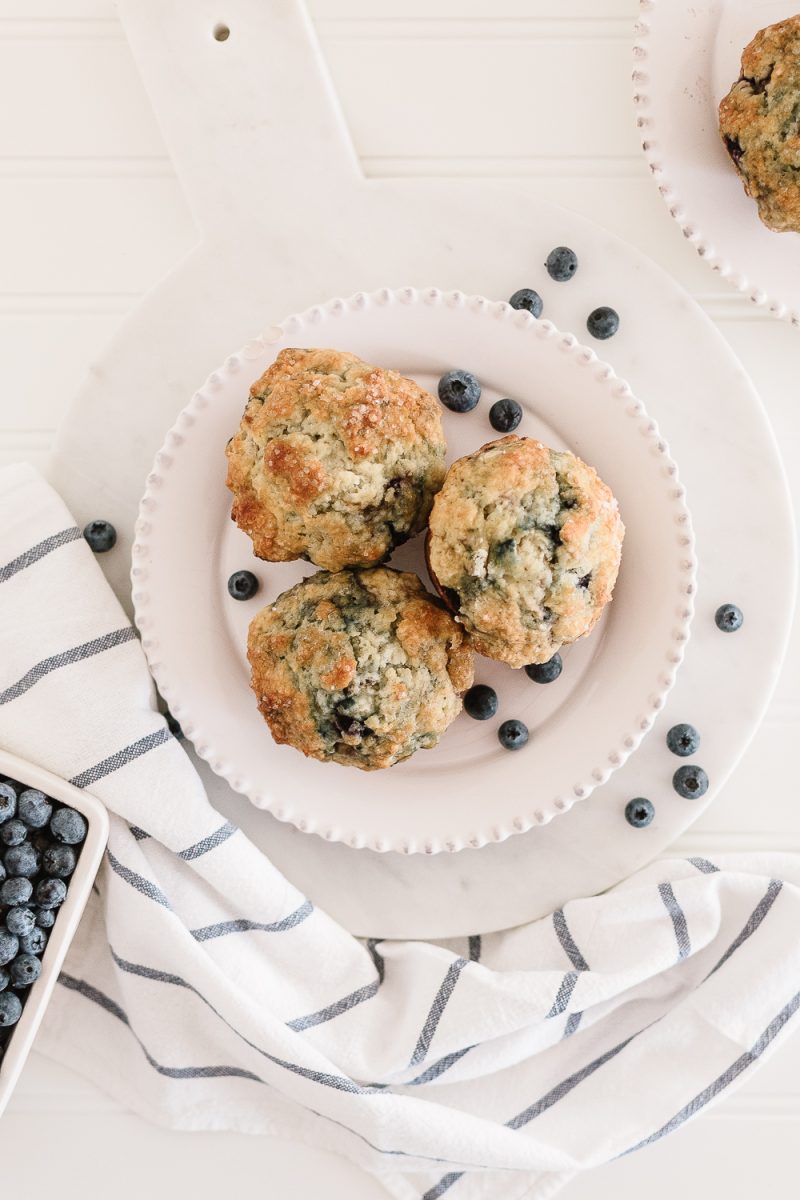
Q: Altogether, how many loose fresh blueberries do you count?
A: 14